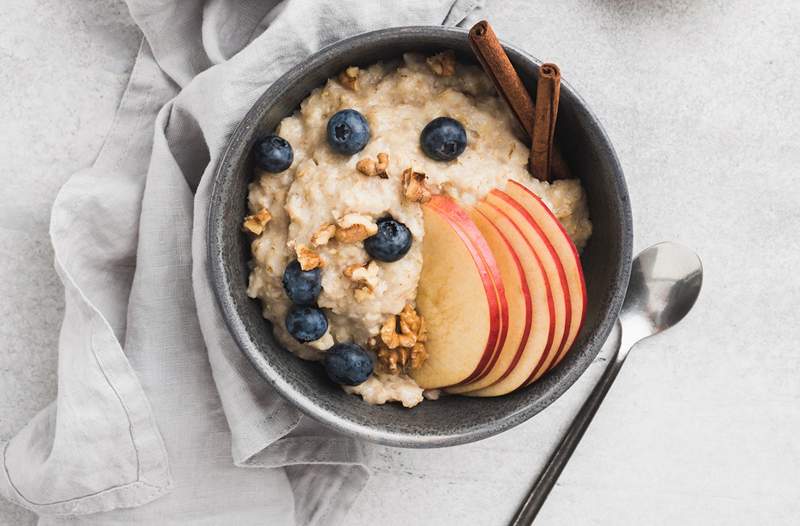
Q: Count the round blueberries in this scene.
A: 7